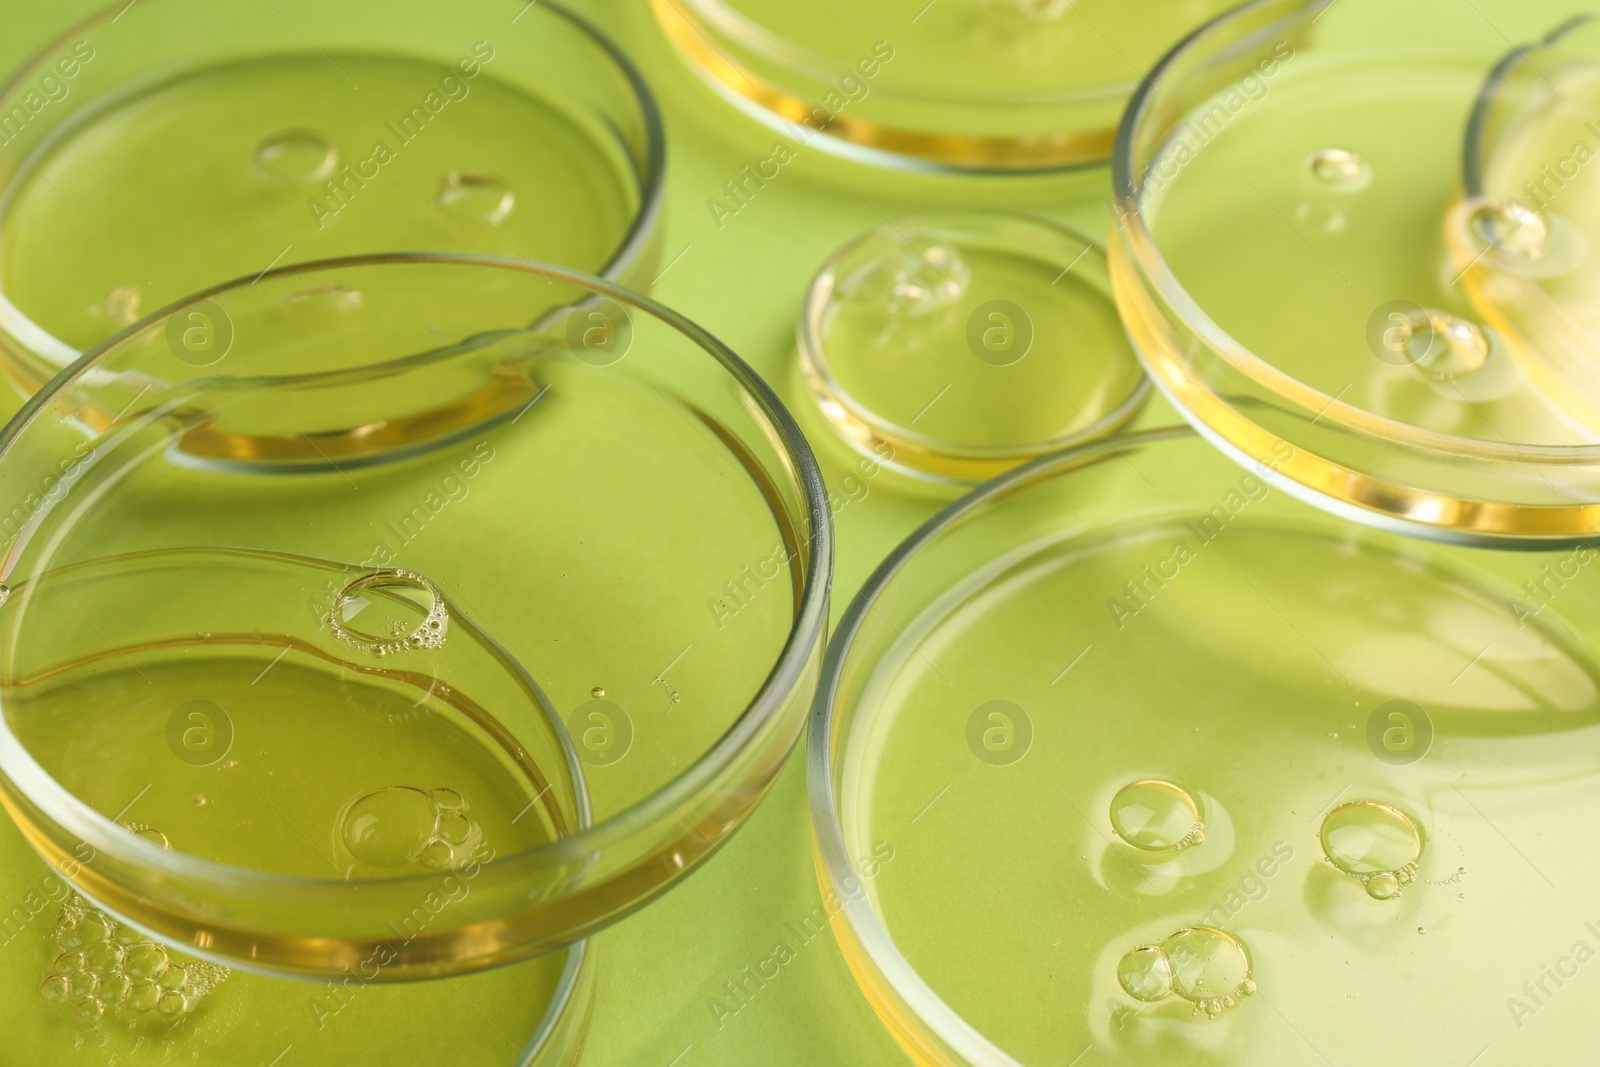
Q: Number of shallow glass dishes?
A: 8